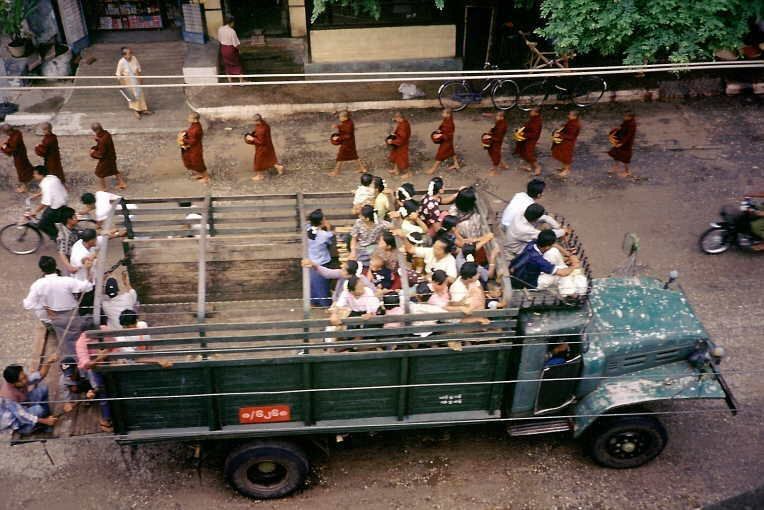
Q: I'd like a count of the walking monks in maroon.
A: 12